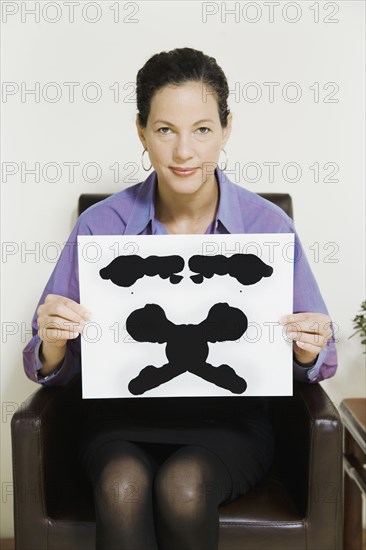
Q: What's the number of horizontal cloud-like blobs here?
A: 2